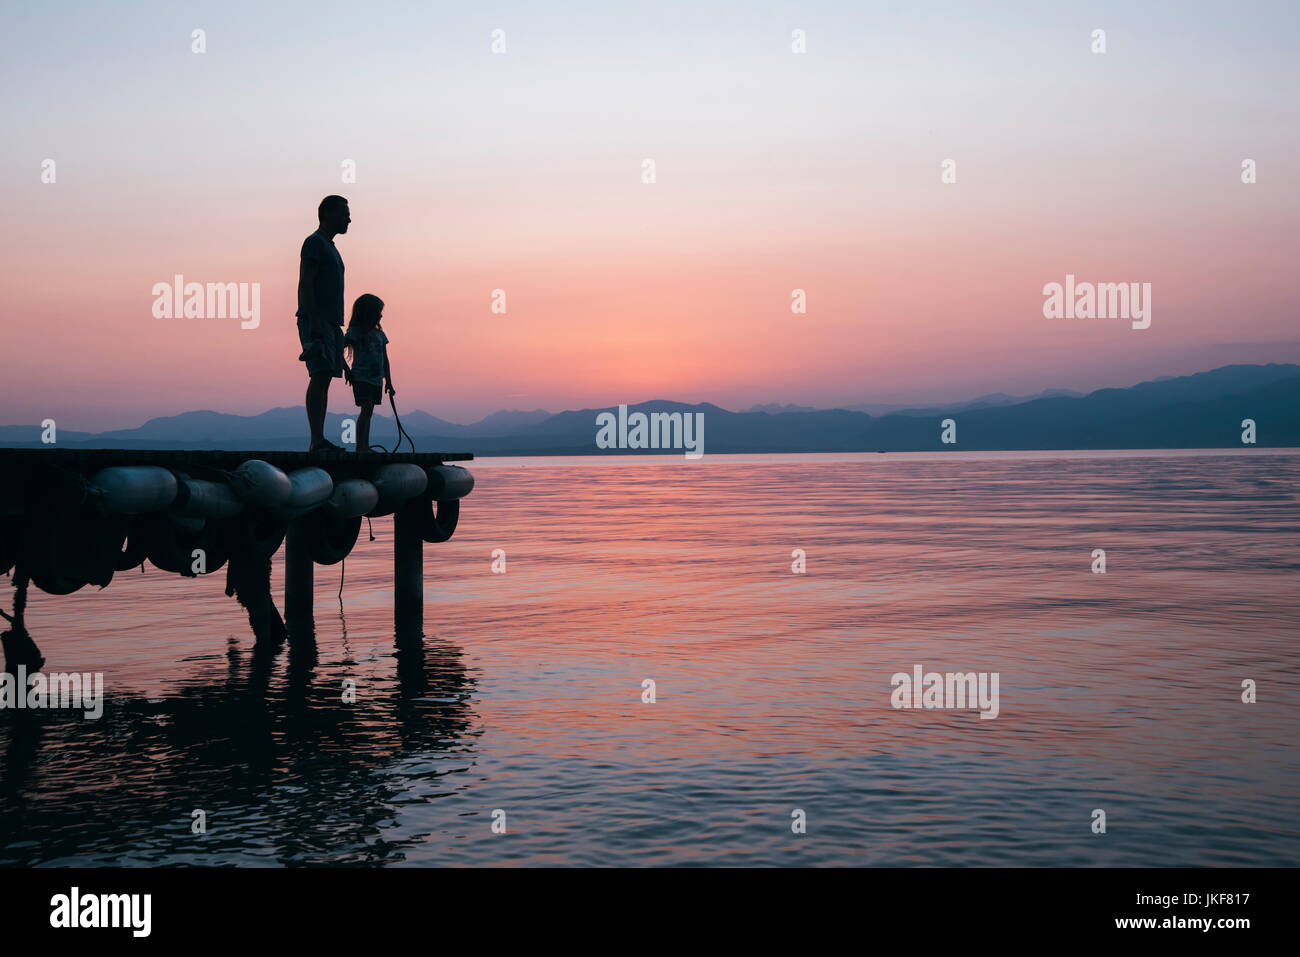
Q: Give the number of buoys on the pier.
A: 7